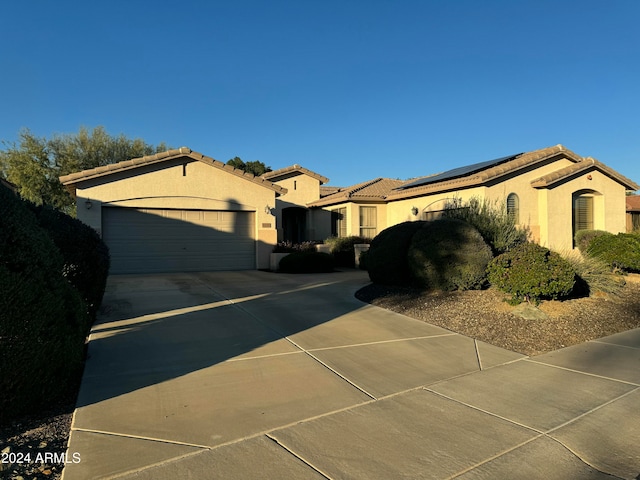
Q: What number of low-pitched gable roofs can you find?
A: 4